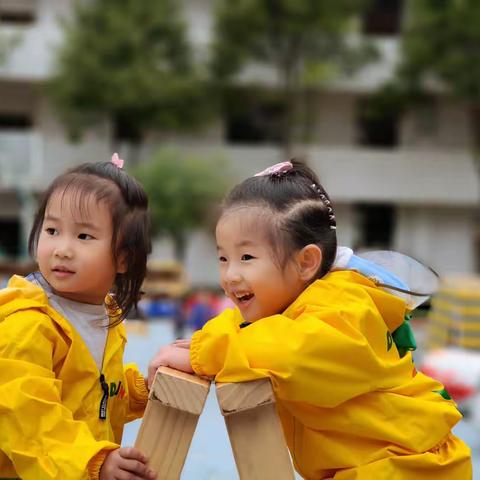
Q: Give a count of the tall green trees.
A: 3